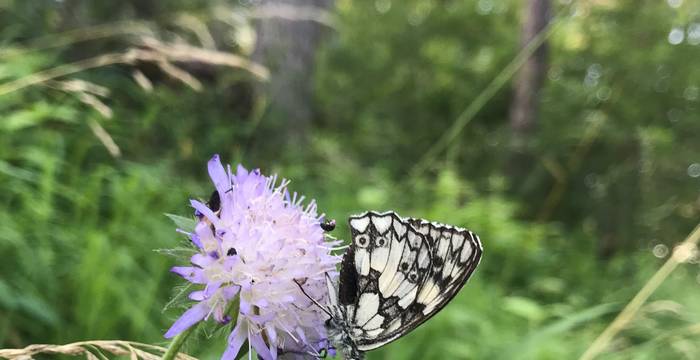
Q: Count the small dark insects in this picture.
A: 3